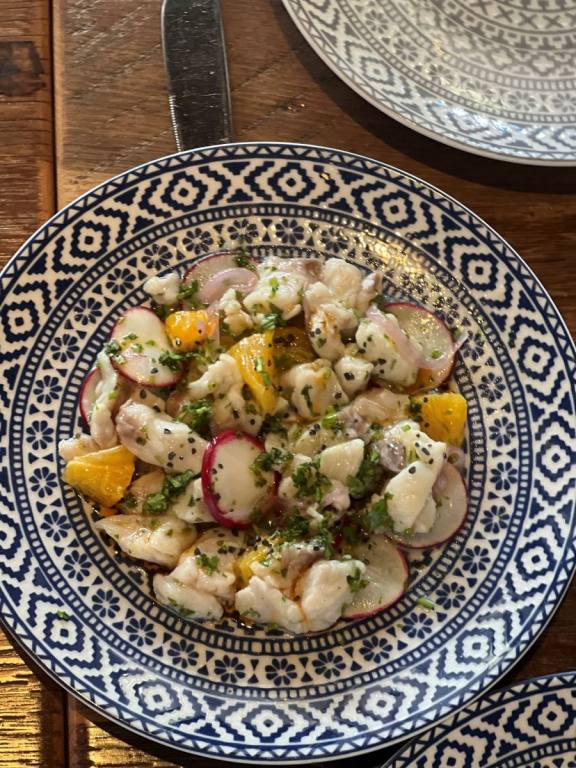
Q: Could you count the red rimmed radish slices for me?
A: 7